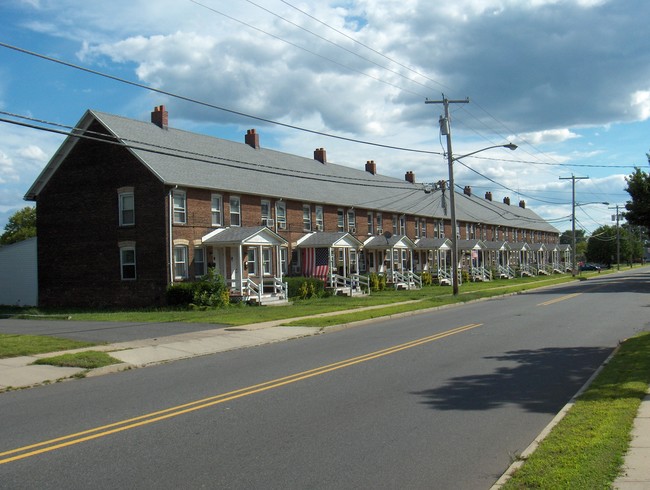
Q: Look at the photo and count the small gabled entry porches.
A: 10